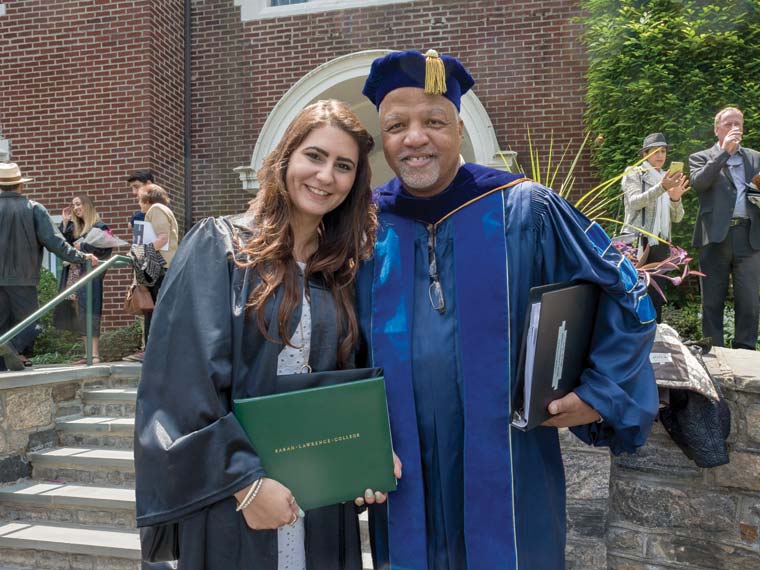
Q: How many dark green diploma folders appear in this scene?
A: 1